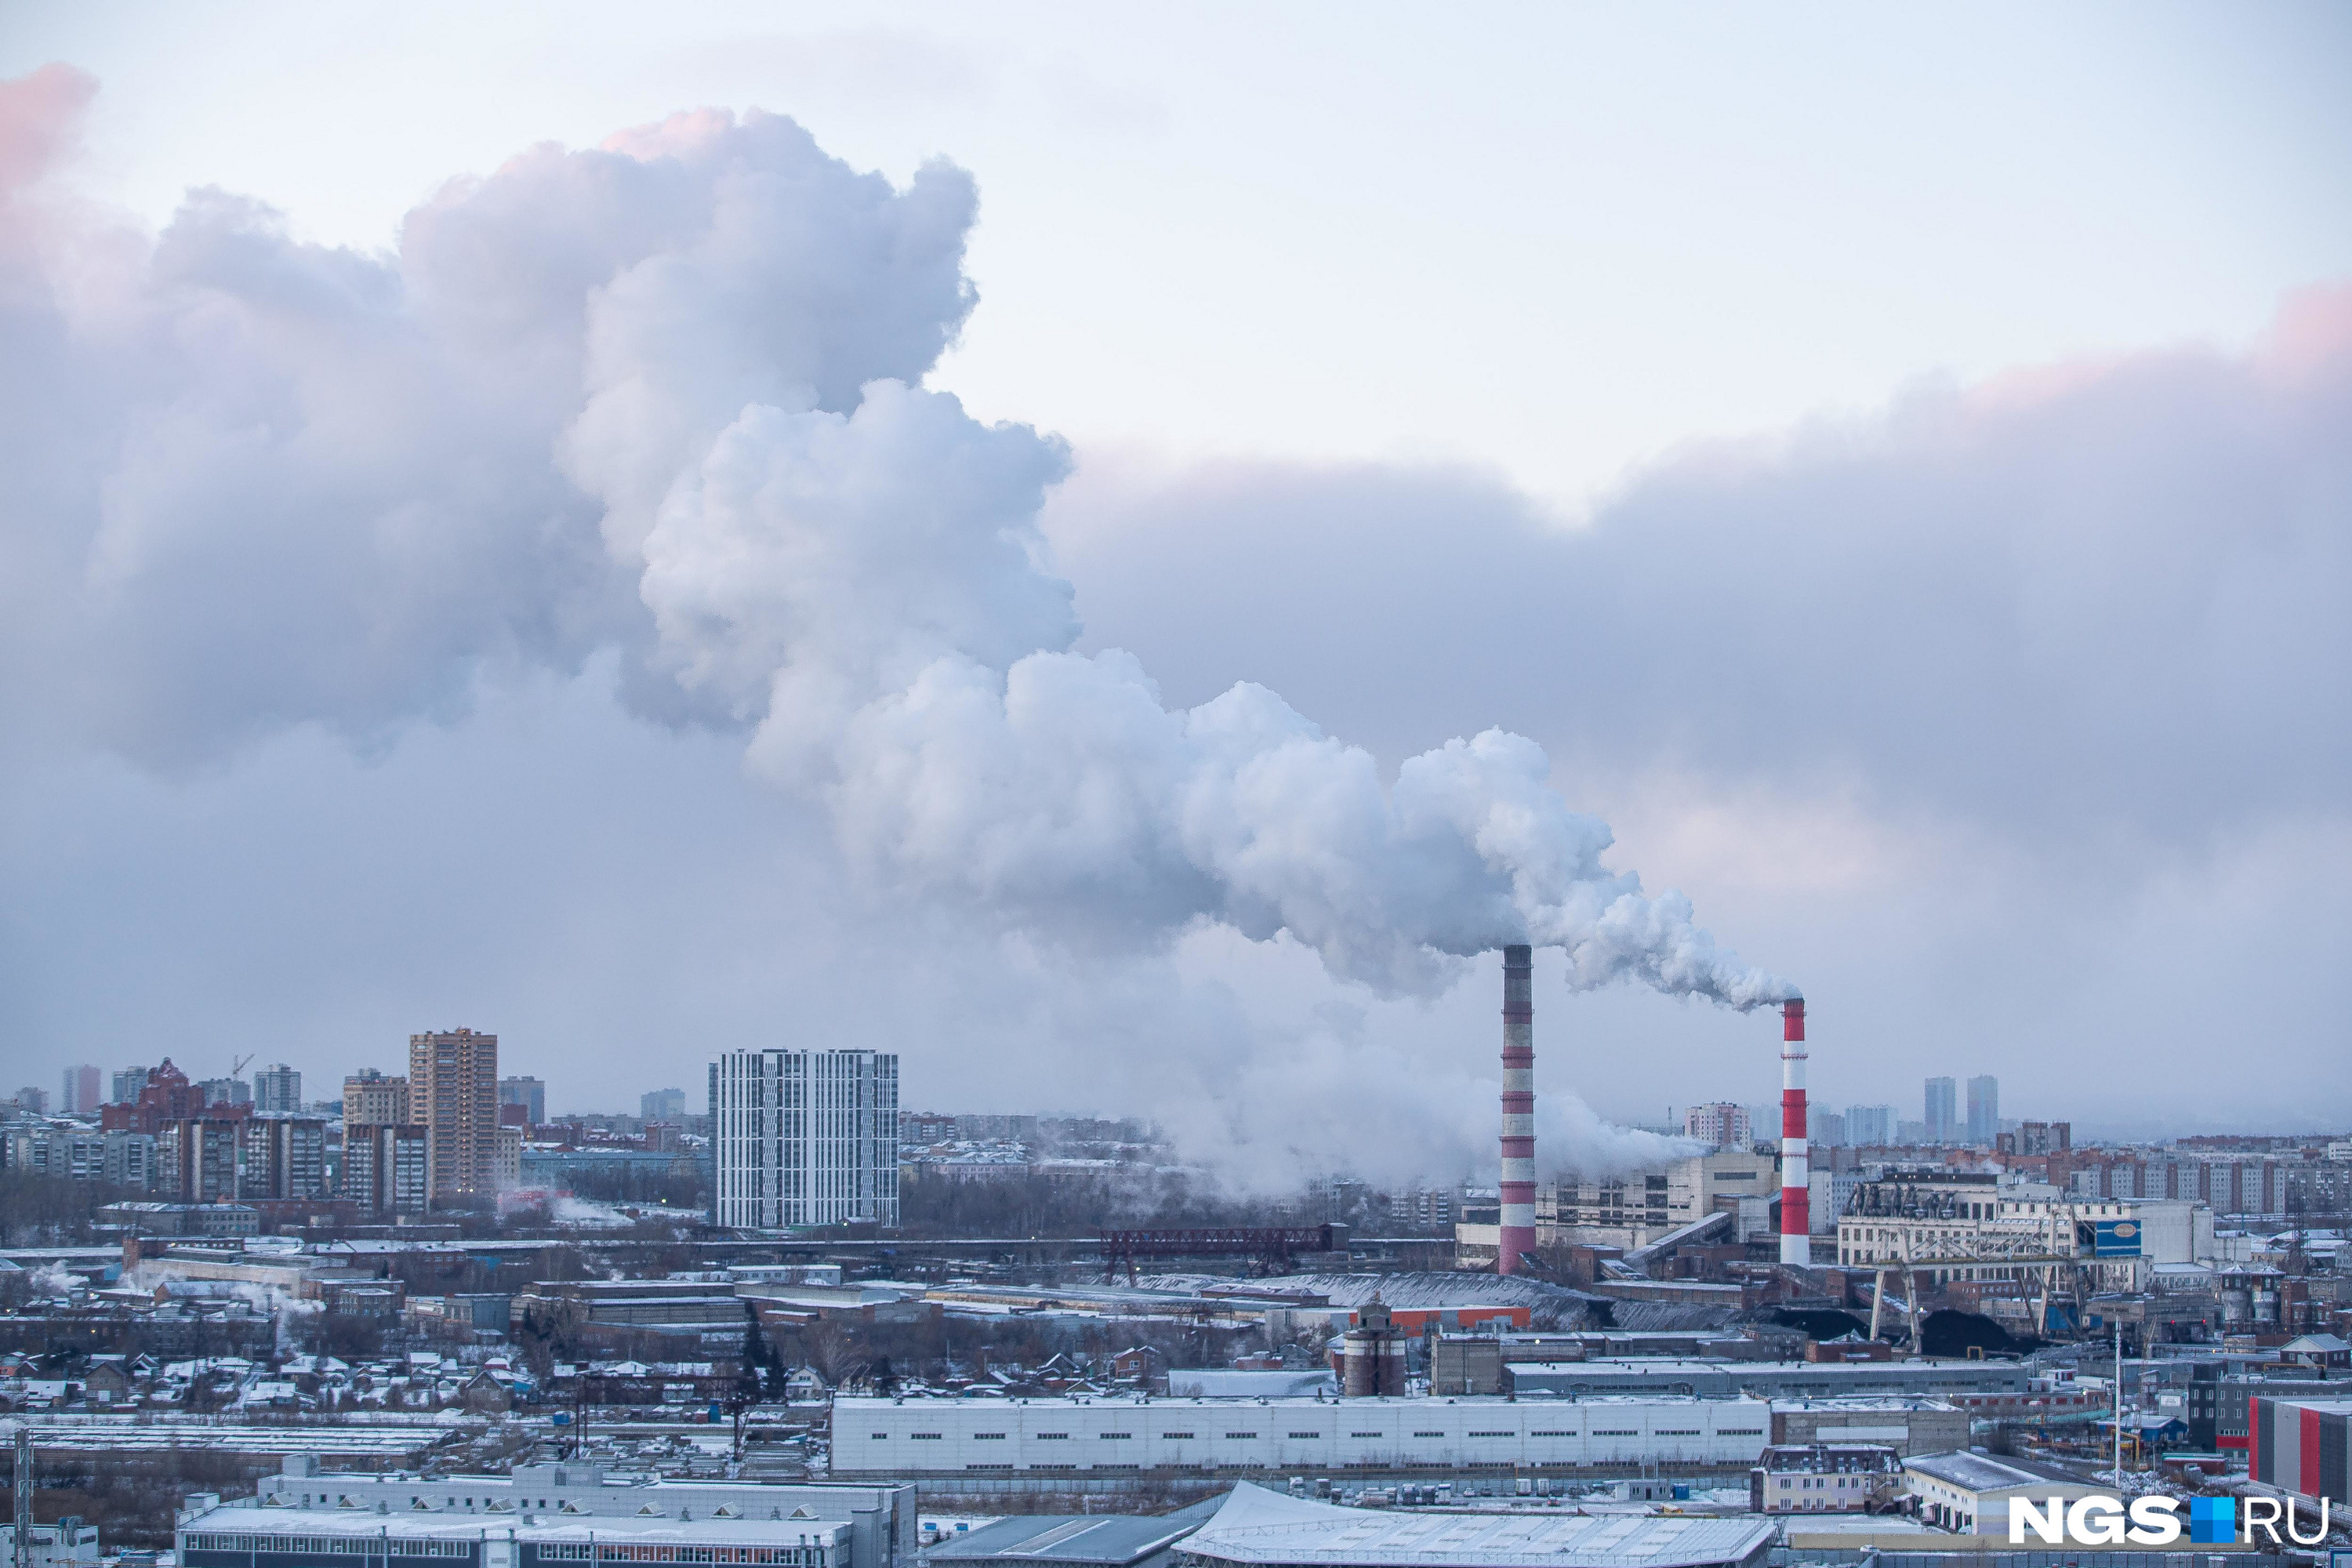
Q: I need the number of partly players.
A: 0